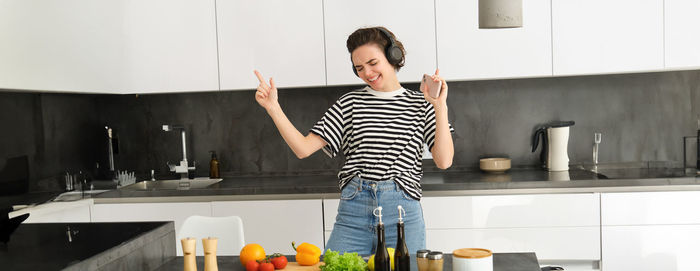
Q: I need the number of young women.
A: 1